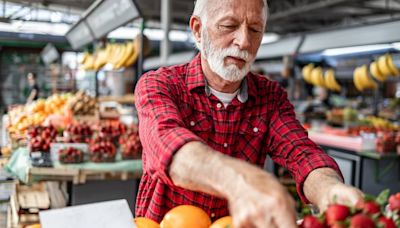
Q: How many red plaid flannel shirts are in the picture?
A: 1